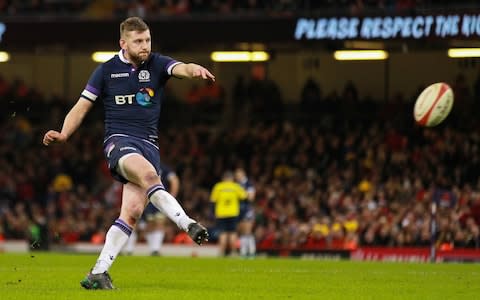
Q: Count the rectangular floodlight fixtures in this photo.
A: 5